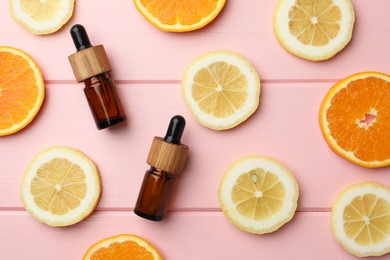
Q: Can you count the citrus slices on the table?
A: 10